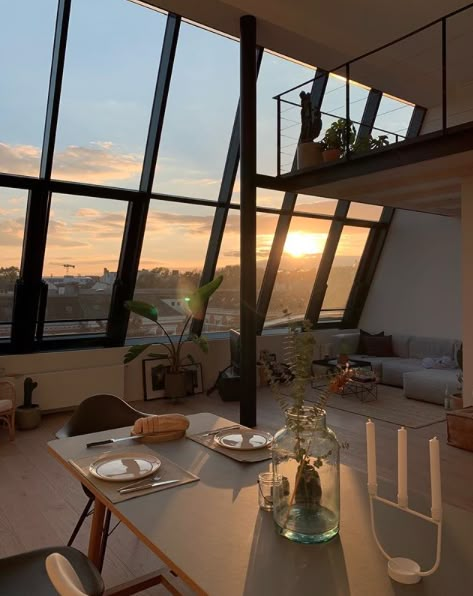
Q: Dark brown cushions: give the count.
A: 2